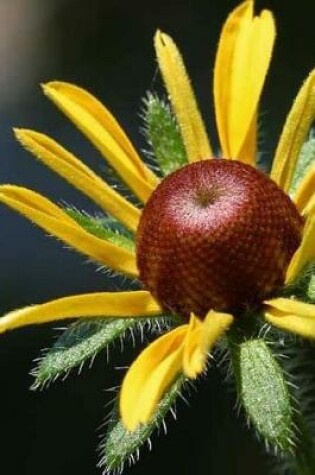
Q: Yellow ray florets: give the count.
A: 12